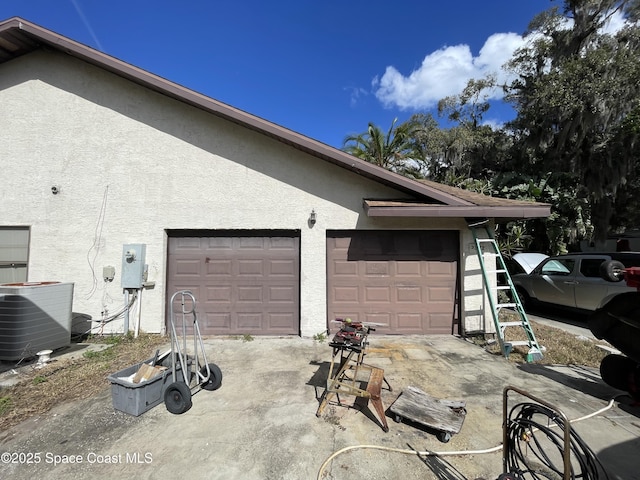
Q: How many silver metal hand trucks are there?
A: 1